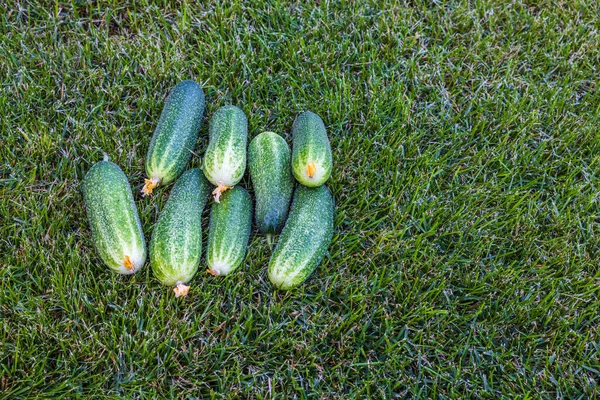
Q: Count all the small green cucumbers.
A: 8